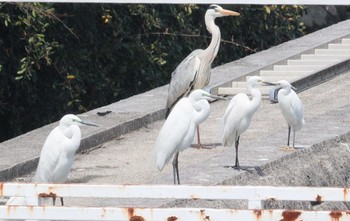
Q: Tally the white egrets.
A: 4